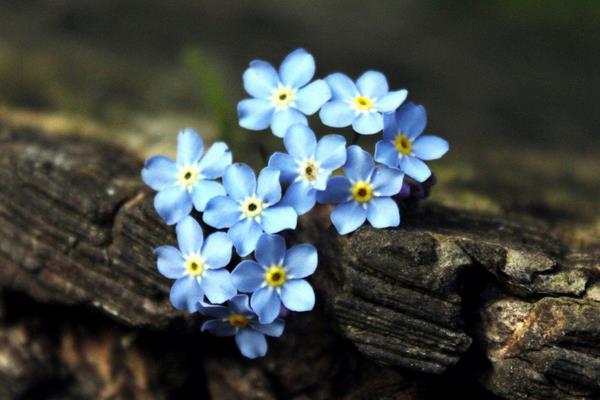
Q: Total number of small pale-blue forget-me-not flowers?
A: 10